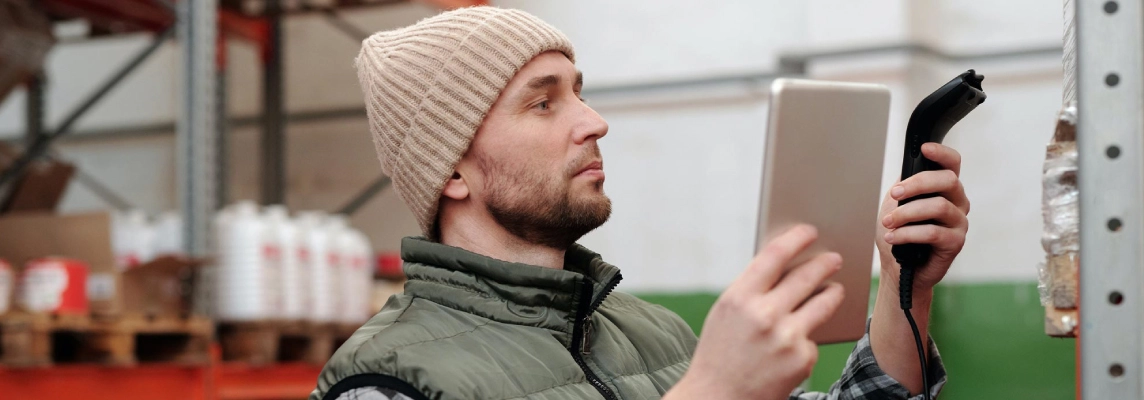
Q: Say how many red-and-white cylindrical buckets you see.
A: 2